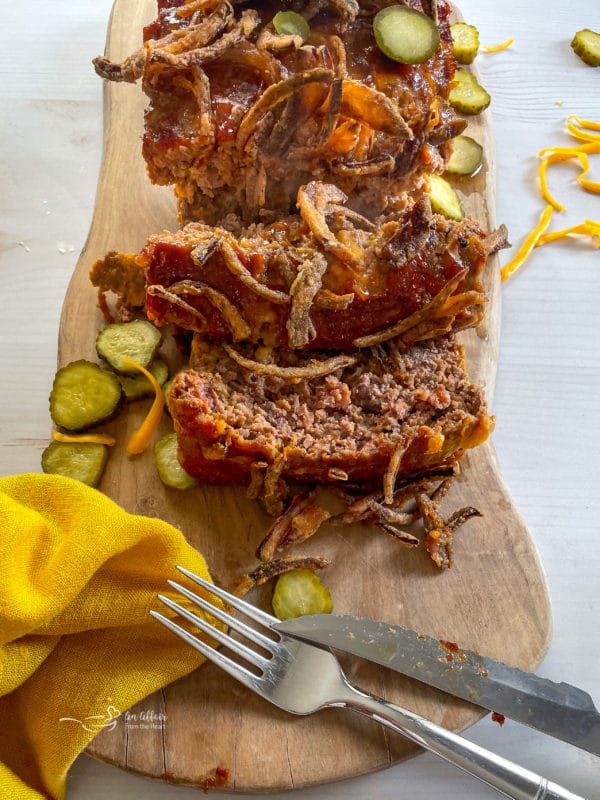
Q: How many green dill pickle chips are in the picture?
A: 14